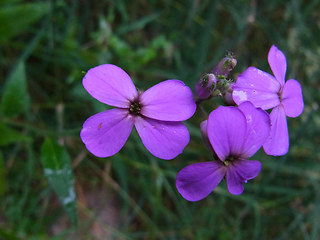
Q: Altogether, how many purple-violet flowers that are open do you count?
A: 3